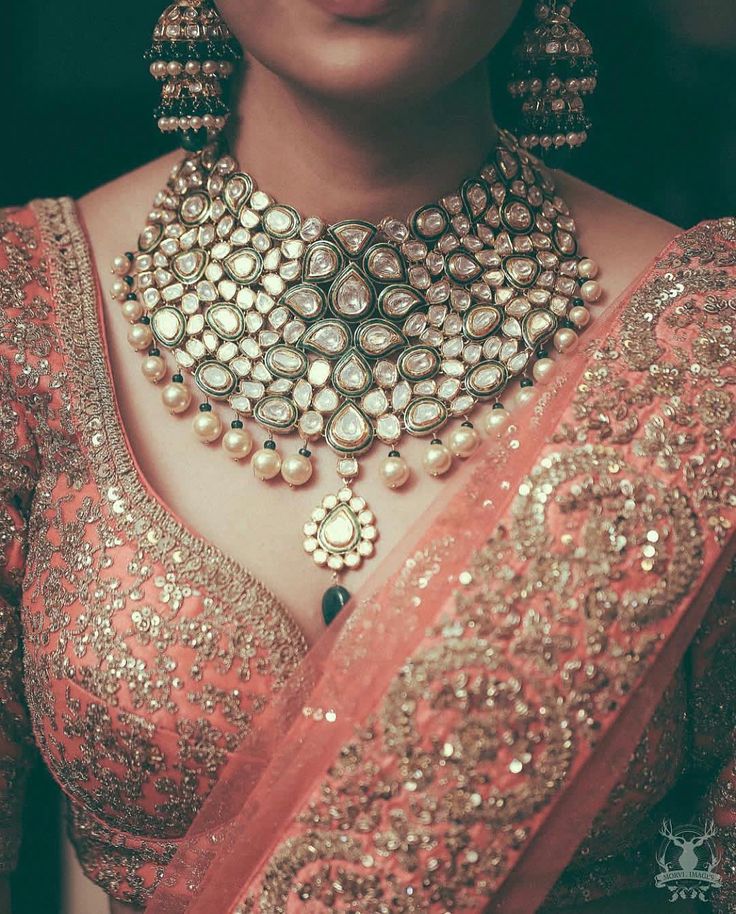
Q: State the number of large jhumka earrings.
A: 2